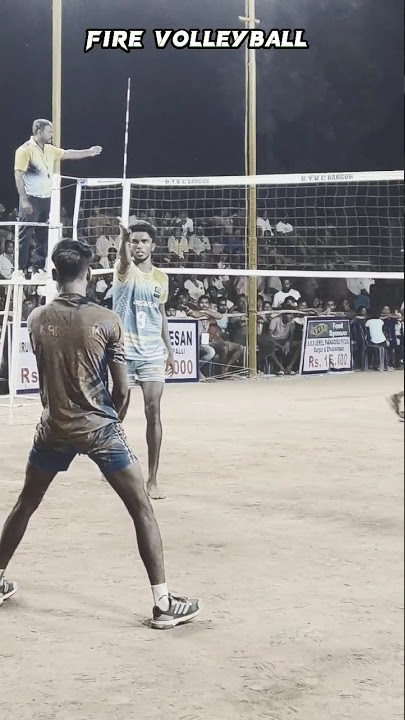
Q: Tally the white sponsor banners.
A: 3